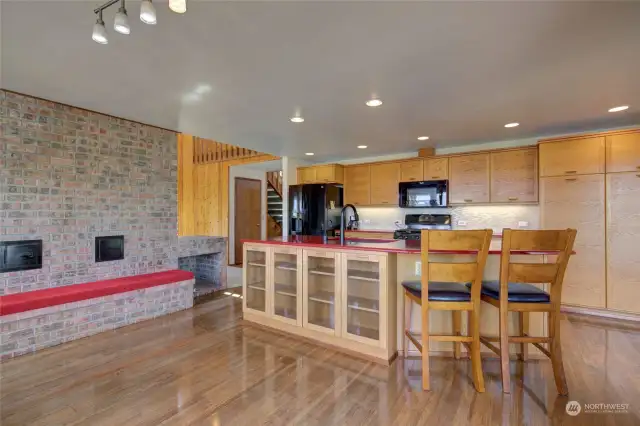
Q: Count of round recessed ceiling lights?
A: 7